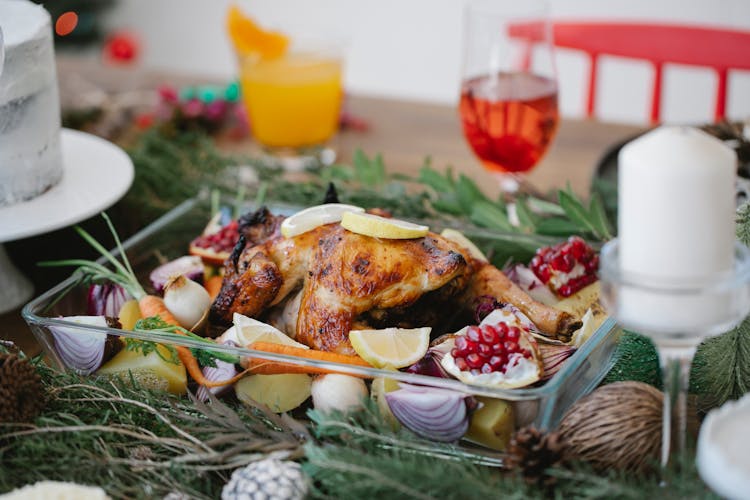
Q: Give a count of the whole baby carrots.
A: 2